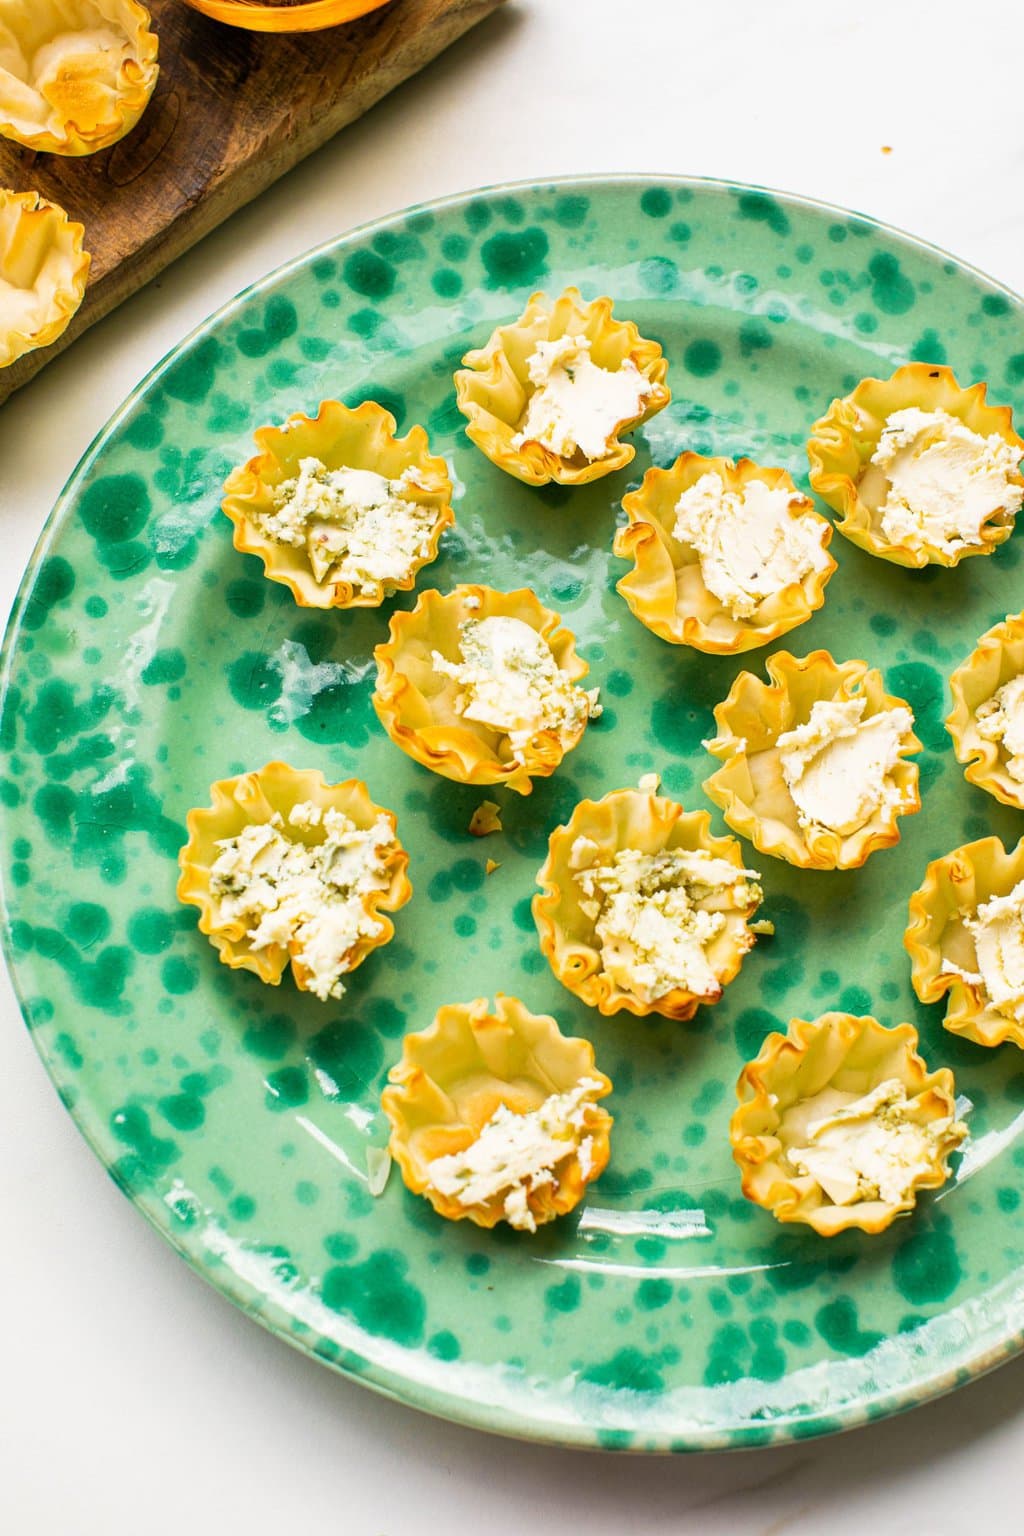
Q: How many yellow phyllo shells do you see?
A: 14